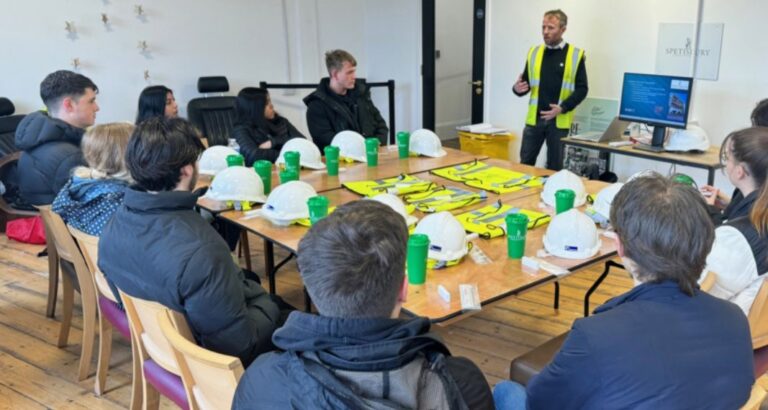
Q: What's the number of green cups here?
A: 12